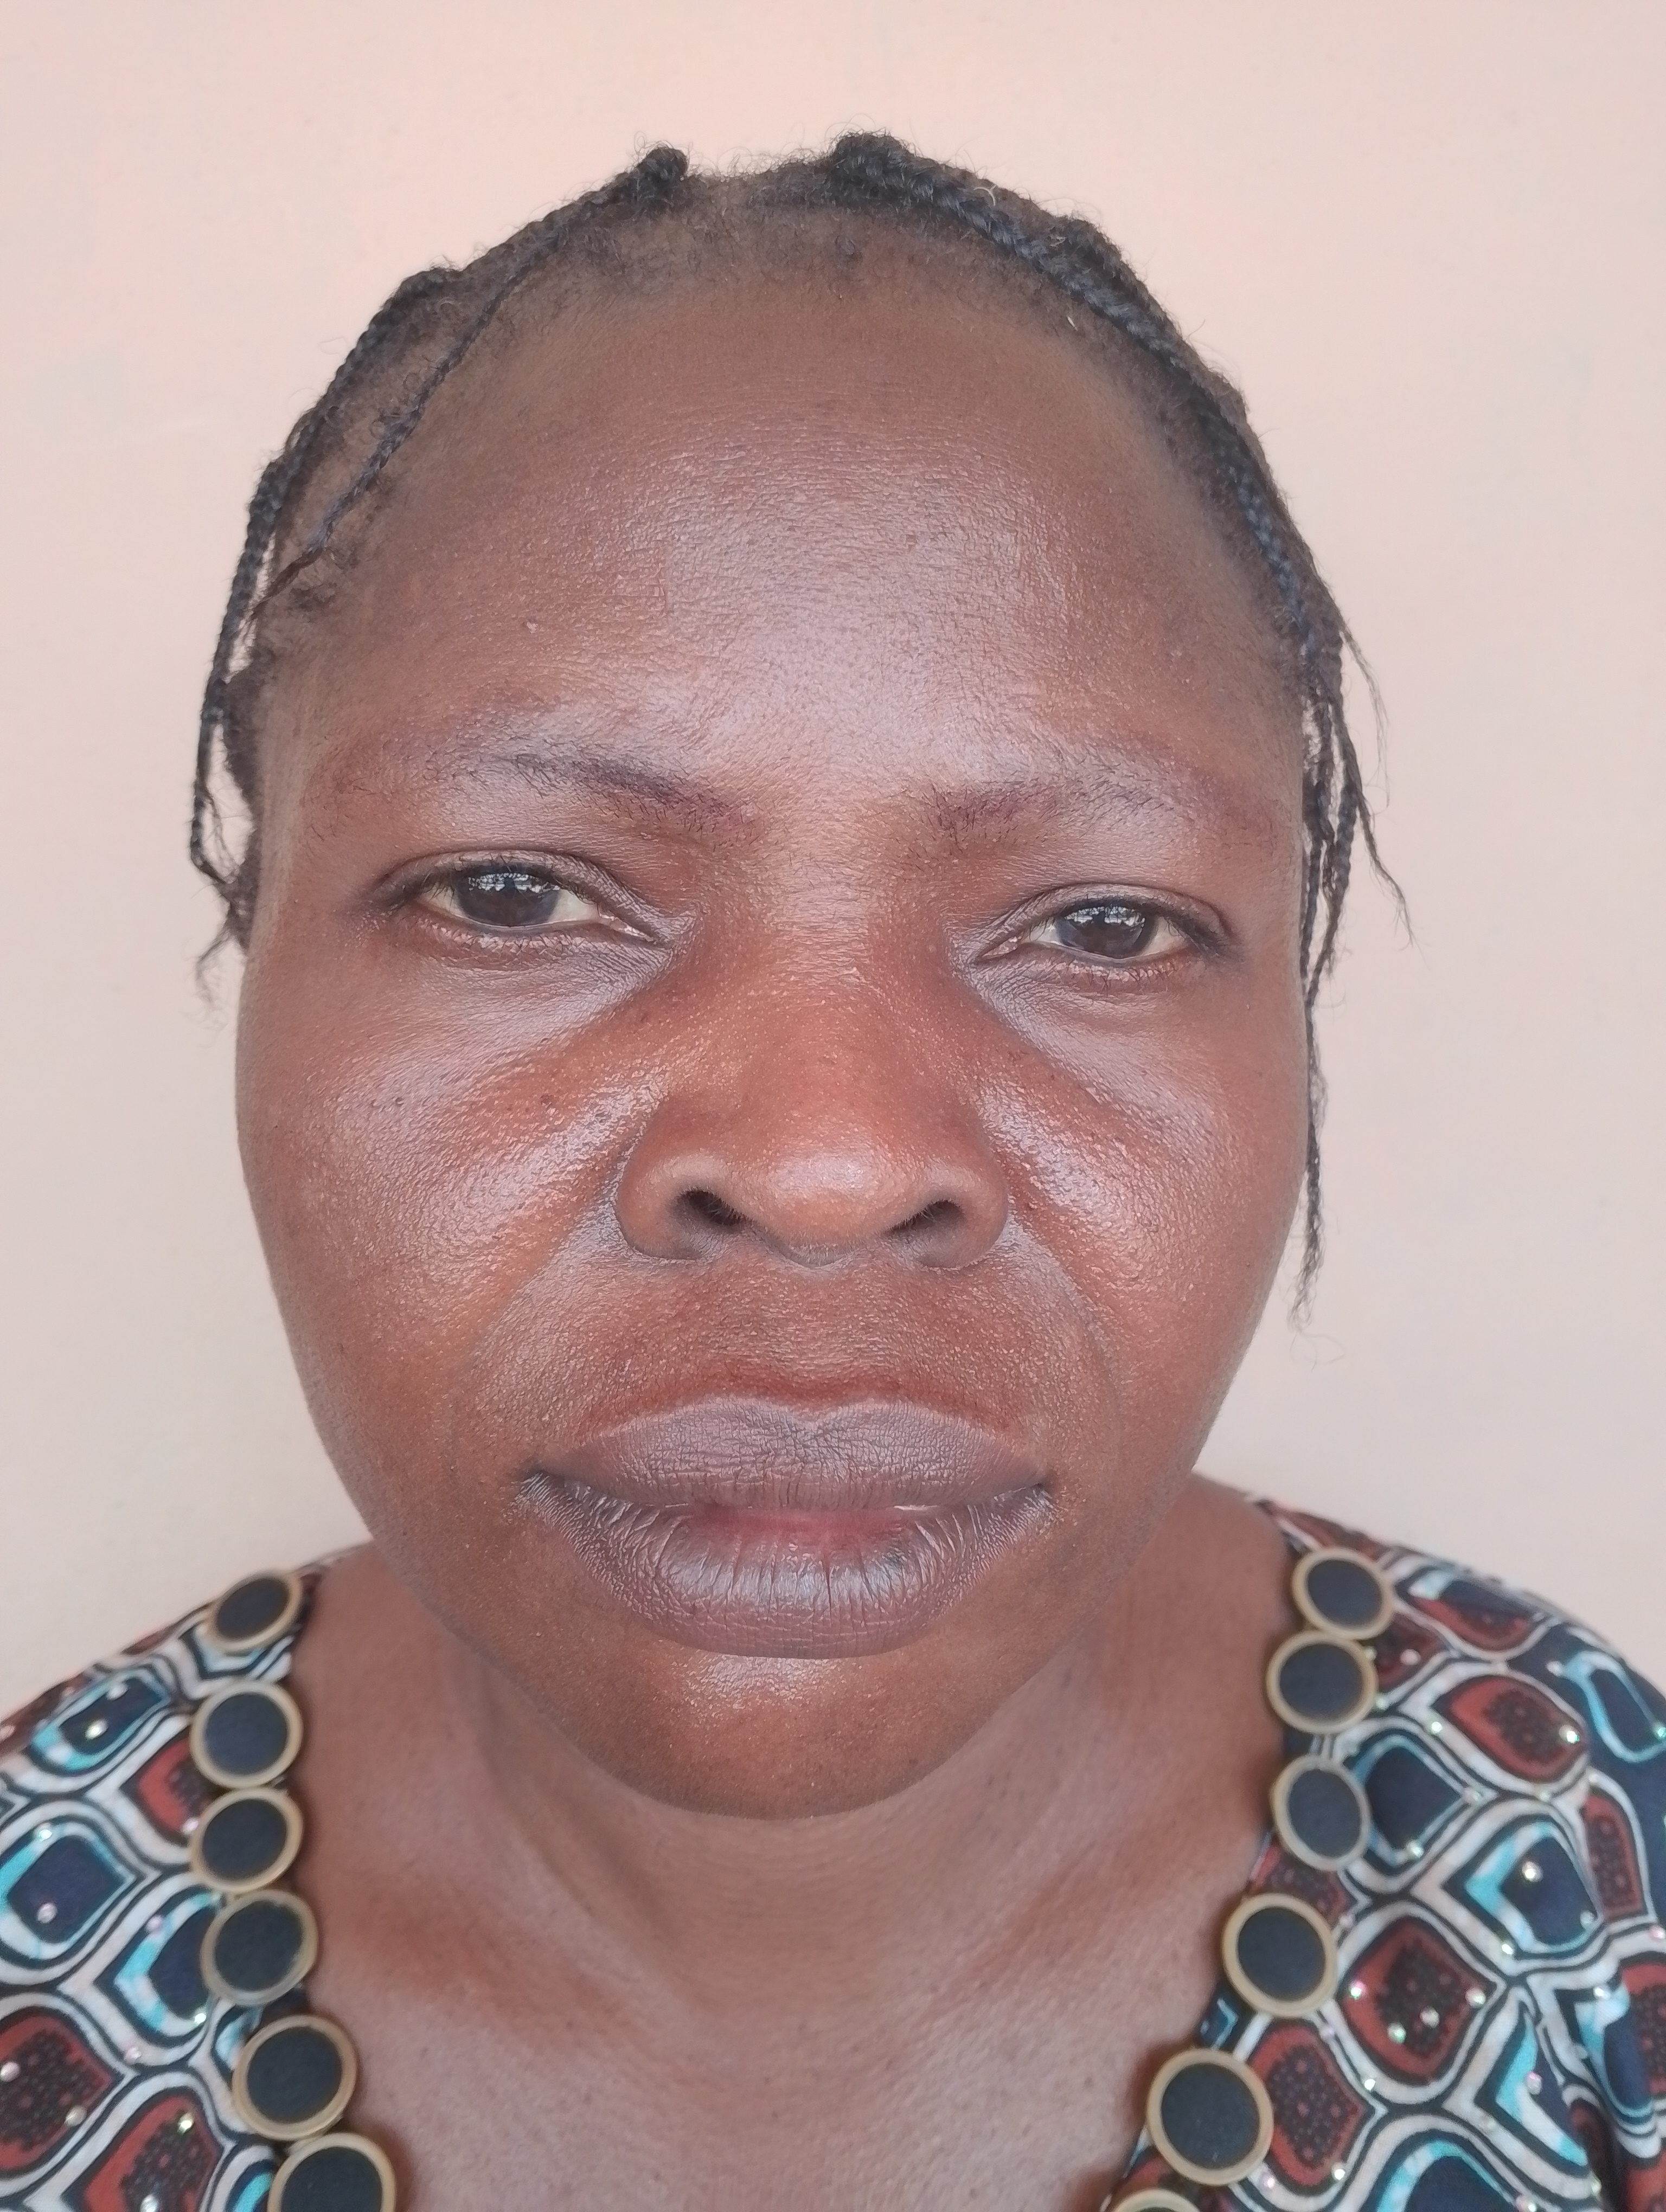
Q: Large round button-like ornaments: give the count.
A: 12